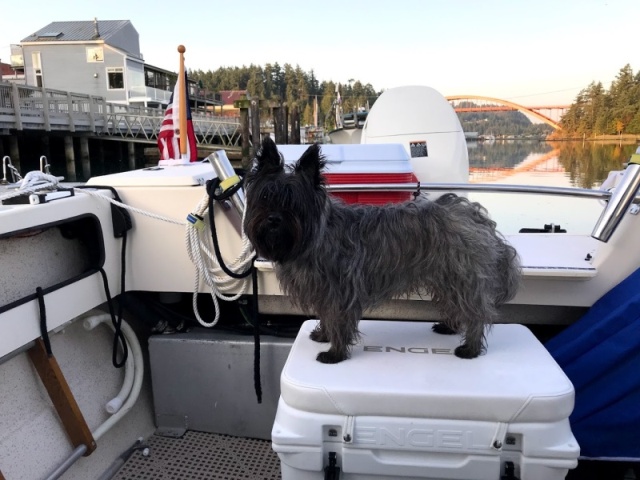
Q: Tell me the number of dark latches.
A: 2